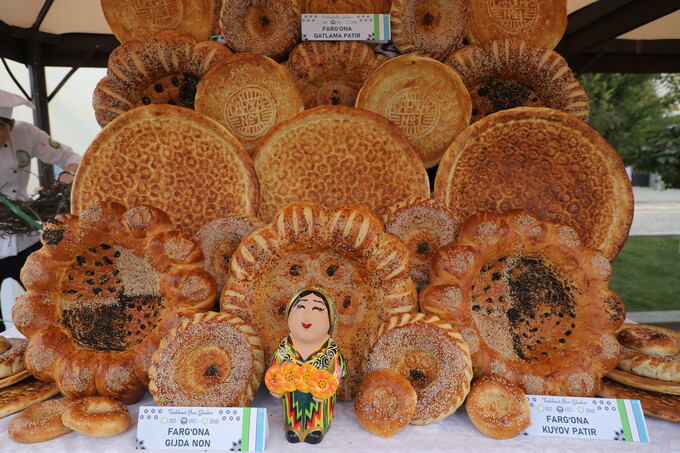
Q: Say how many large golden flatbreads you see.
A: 3